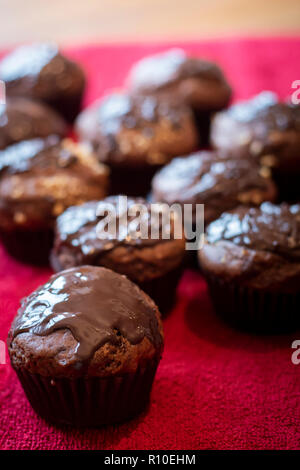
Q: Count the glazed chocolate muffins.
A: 10